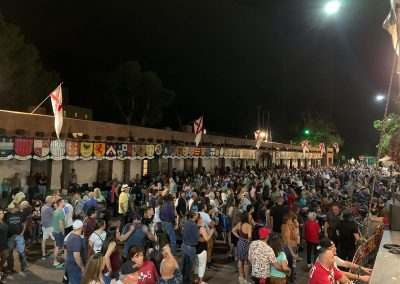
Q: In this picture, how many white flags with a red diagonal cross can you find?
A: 6